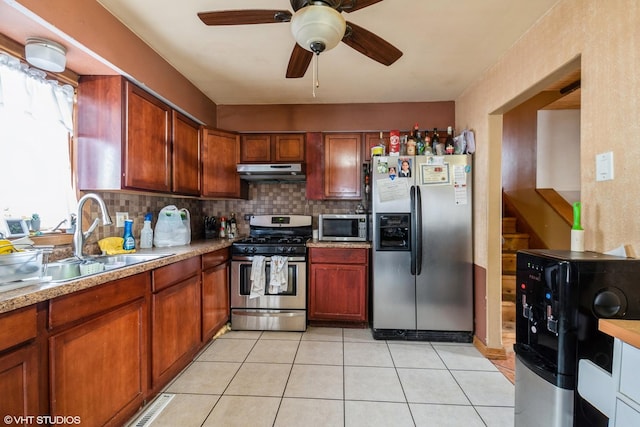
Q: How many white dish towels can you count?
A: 2